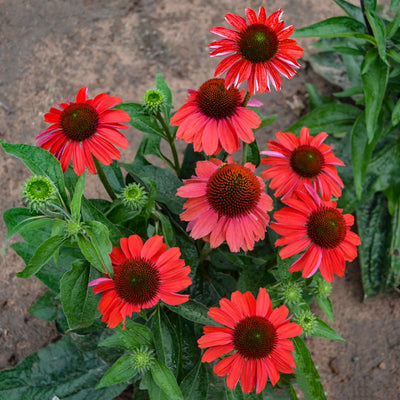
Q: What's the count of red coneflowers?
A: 8